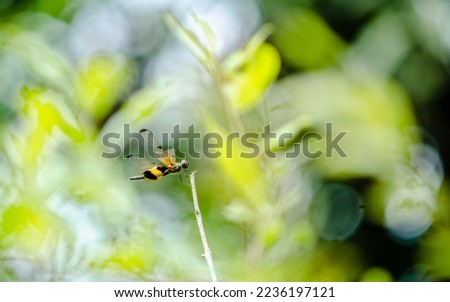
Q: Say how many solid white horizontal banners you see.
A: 1